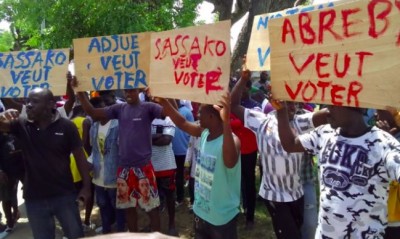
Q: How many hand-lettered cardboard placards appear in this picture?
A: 5